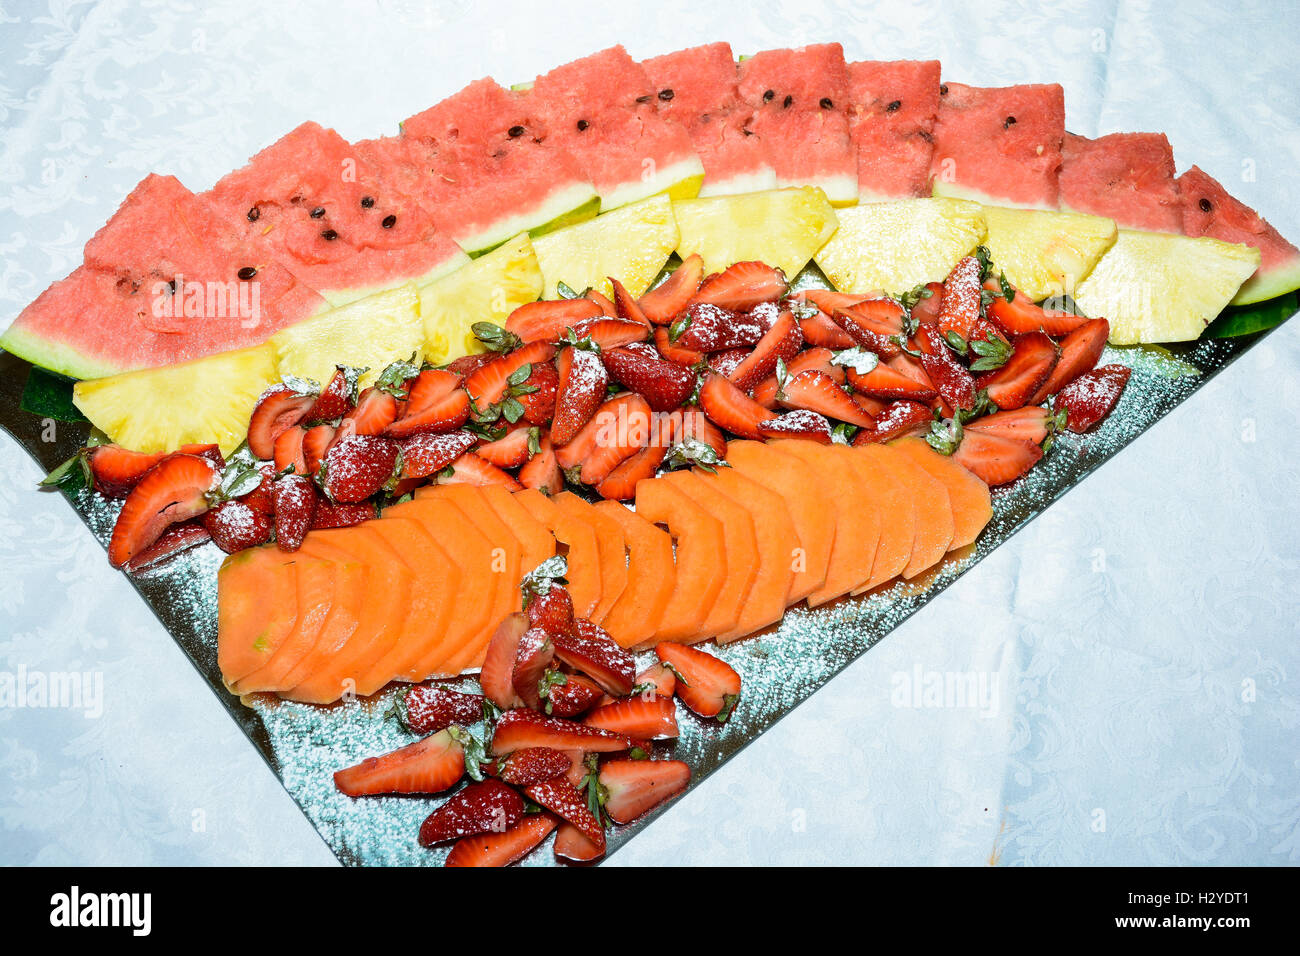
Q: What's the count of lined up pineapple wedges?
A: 8